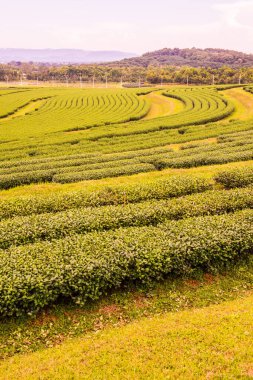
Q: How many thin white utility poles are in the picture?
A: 13